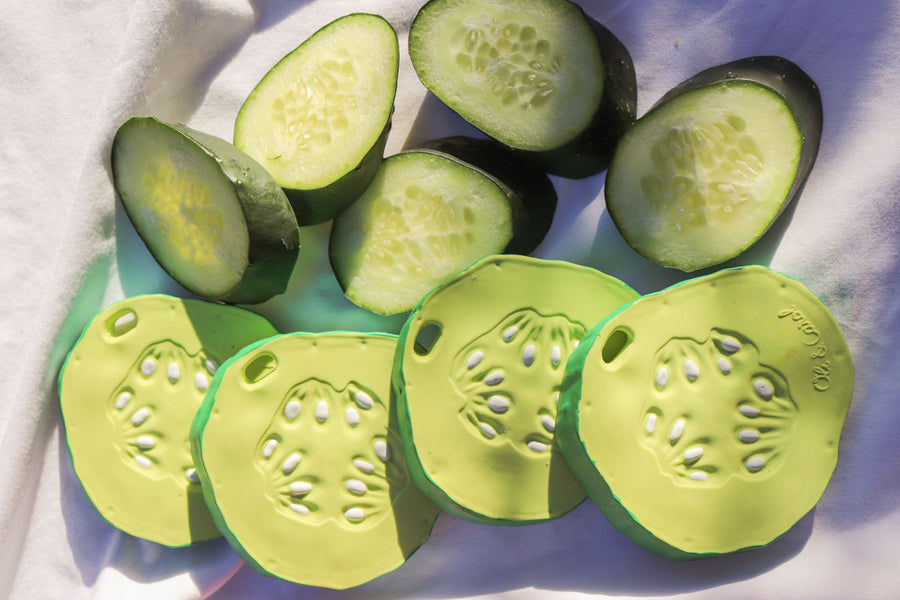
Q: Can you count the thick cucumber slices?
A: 5